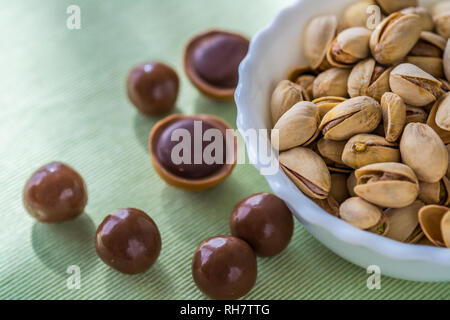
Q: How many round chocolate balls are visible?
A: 5